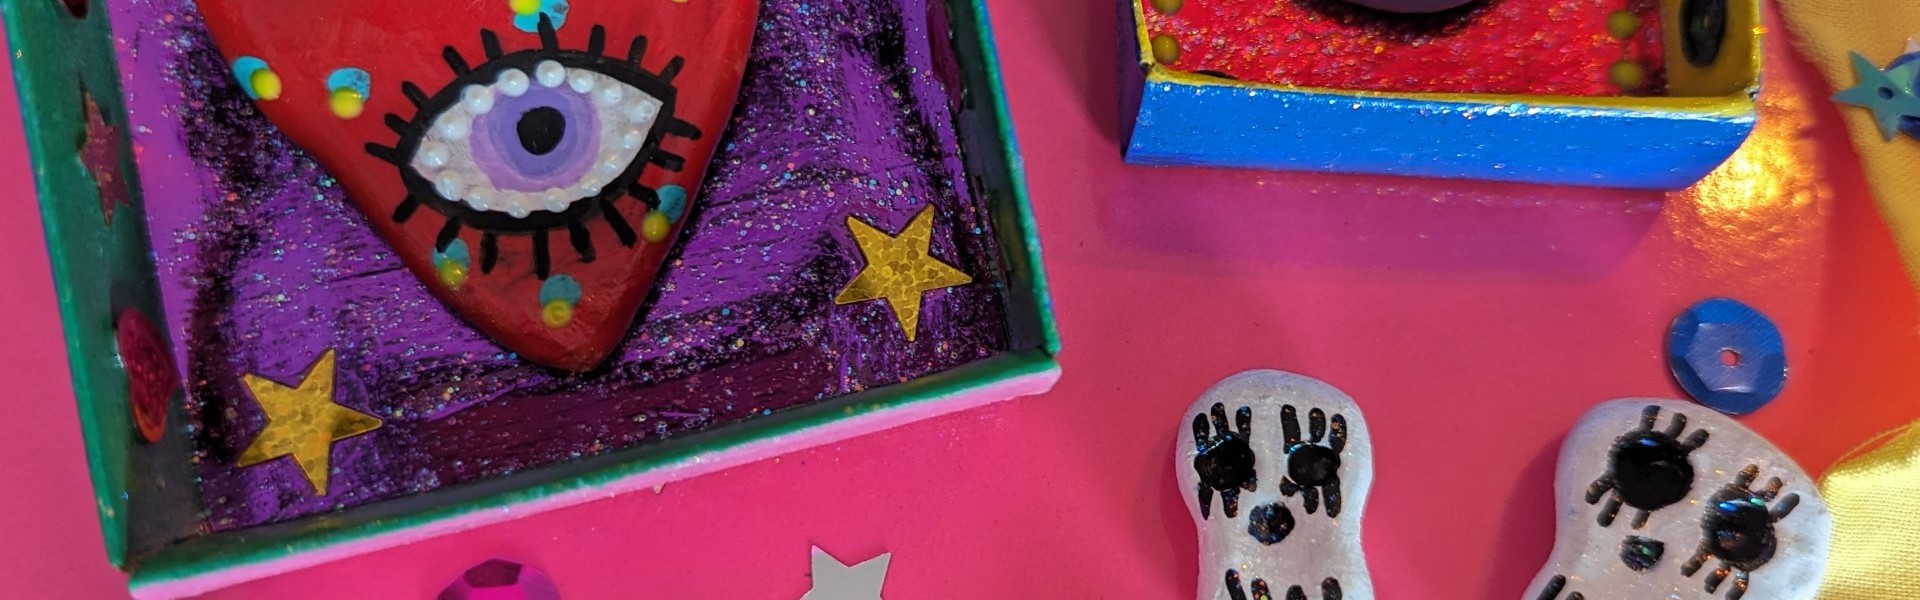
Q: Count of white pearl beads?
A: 15